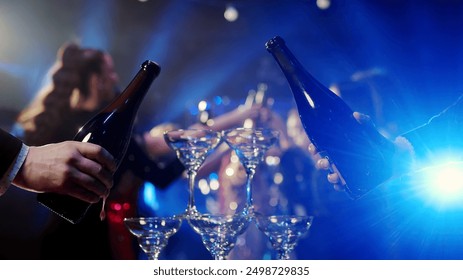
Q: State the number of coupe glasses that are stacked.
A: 5